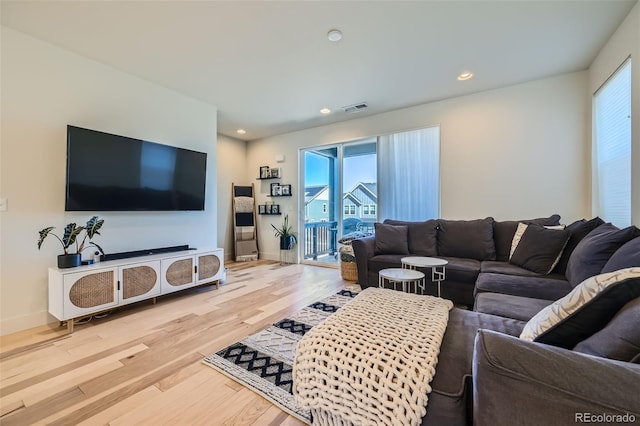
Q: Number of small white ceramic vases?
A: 0